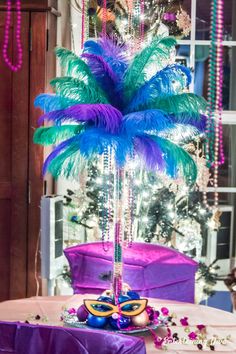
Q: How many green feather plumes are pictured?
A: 7